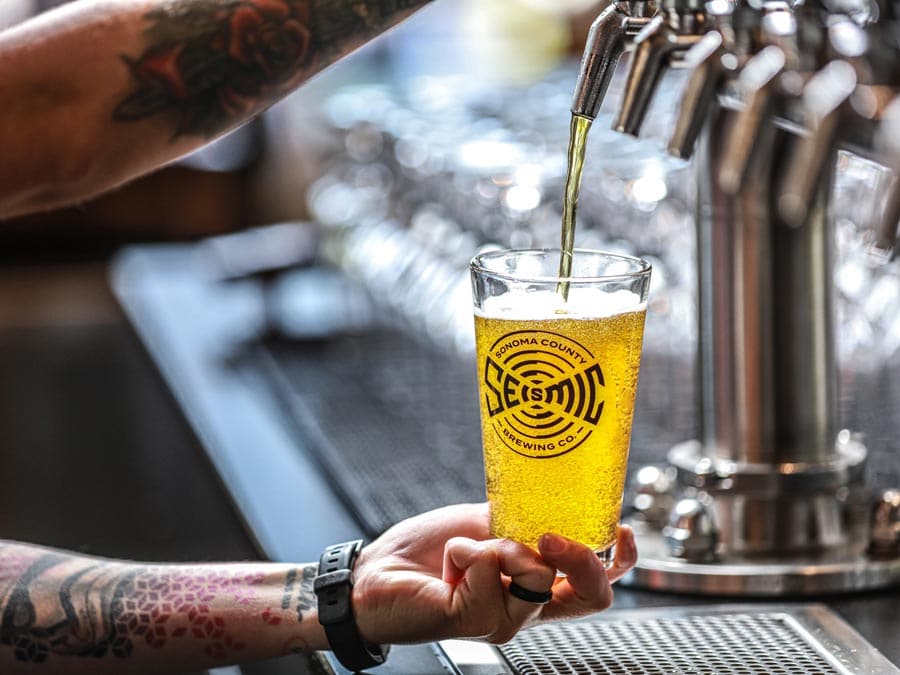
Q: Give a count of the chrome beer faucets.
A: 6